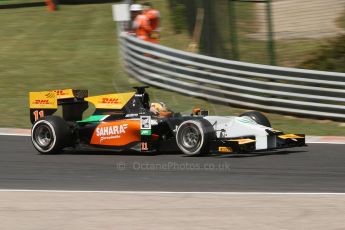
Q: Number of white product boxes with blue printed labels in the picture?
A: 0